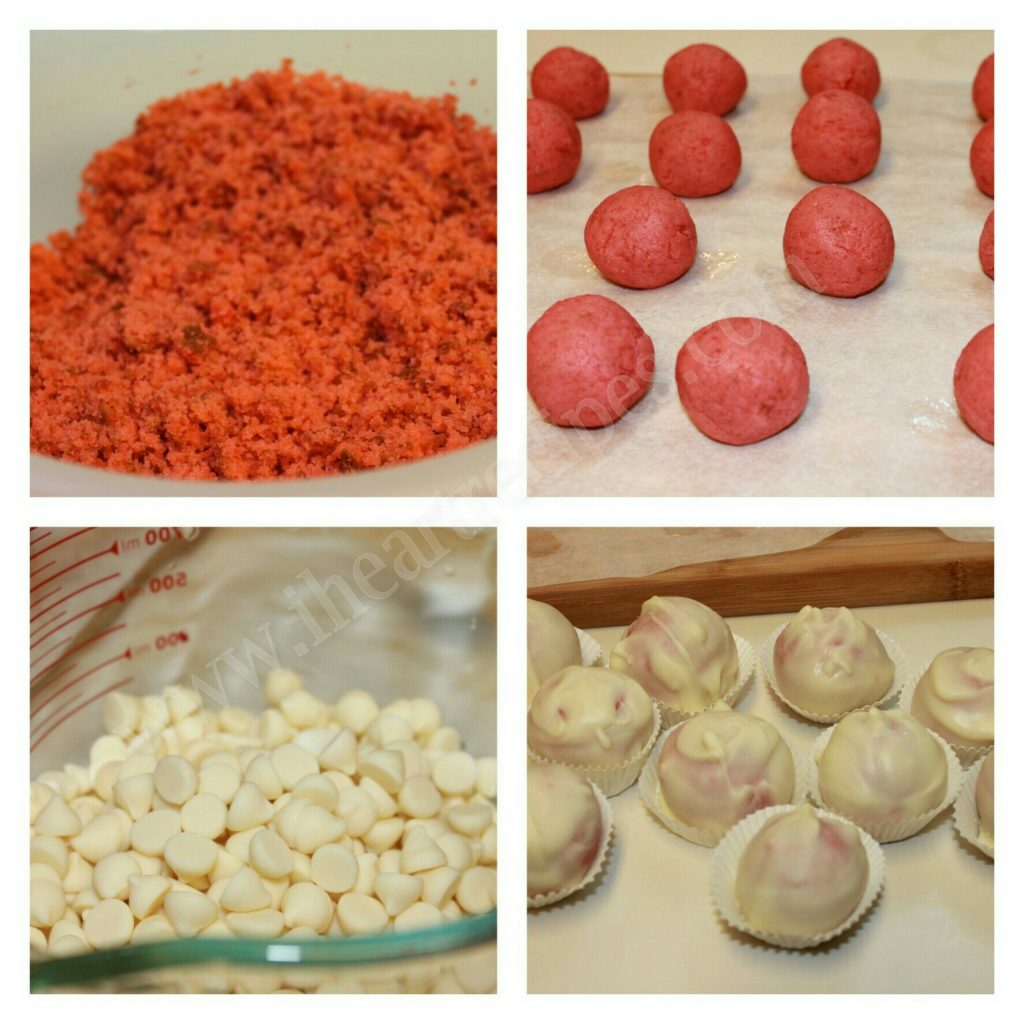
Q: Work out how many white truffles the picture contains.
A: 10